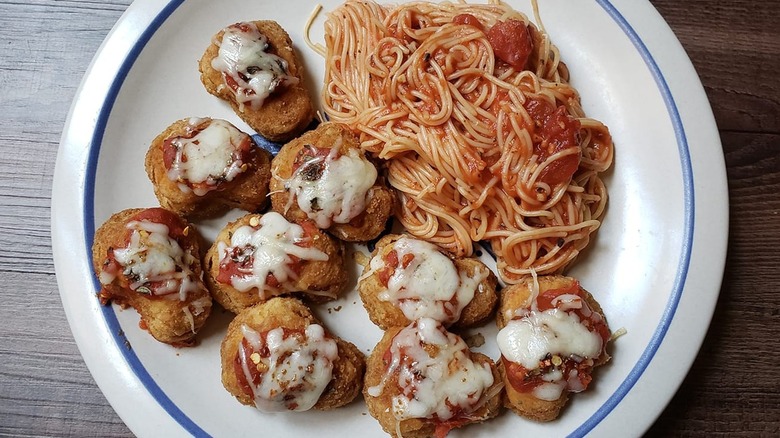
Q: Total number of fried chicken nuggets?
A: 9